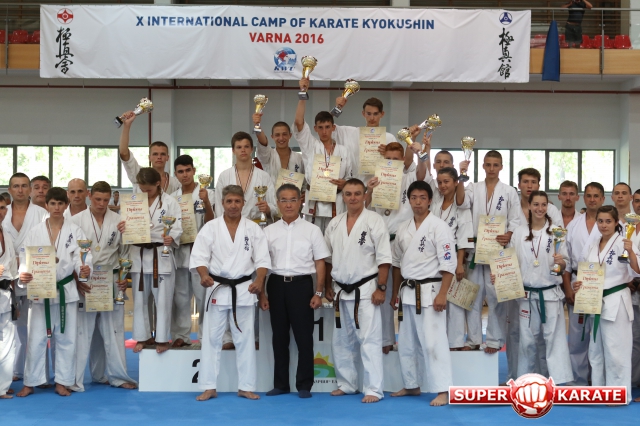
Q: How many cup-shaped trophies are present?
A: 15